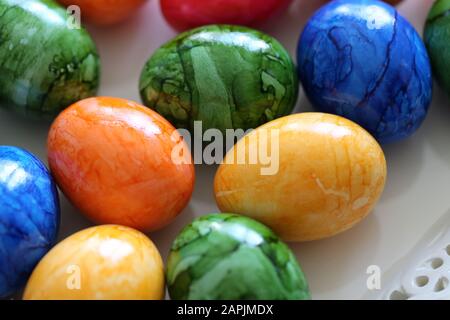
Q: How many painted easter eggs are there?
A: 11